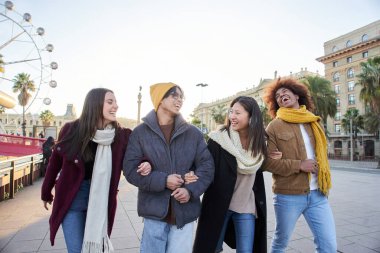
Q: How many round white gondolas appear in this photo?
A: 7